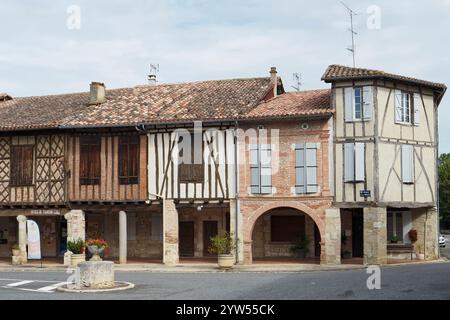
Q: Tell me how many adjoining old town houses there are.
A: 5